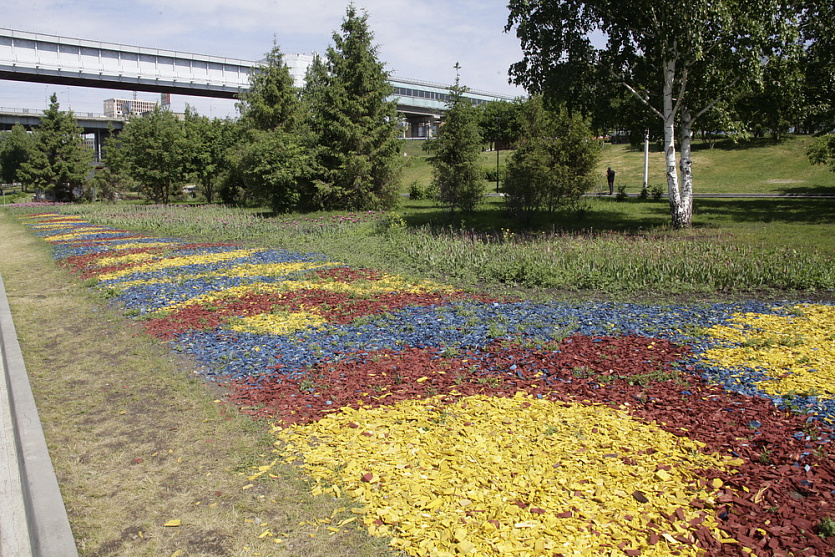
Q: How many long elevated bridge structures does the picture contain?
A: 2